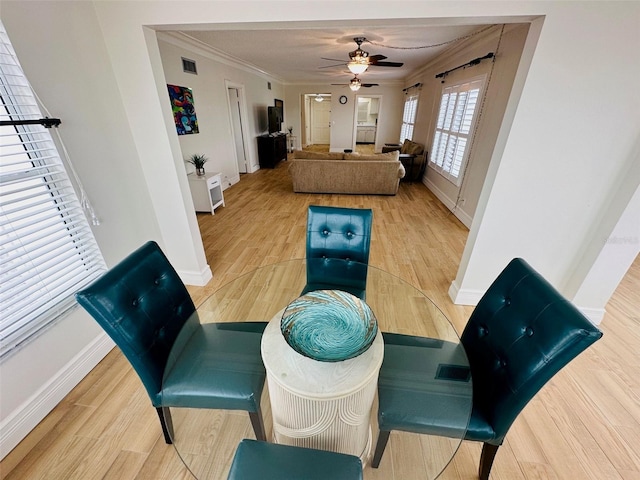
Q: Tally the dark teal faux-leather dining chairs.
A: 4